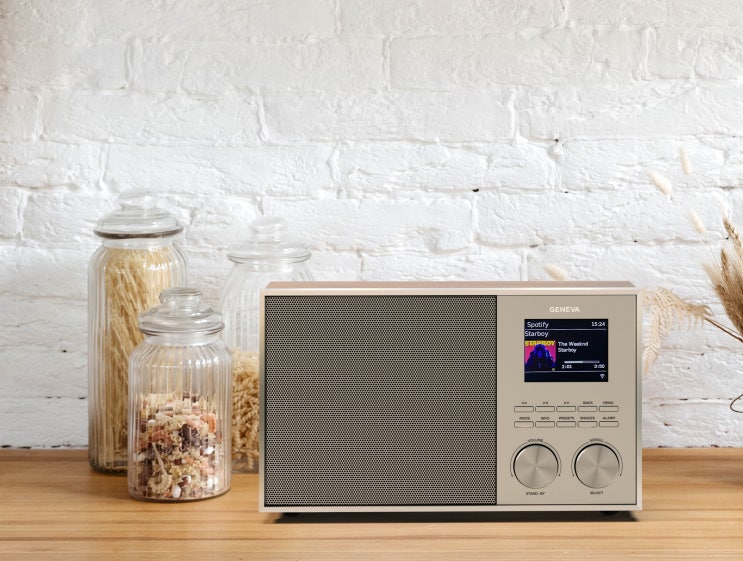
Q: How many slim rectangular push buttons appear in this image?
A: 10